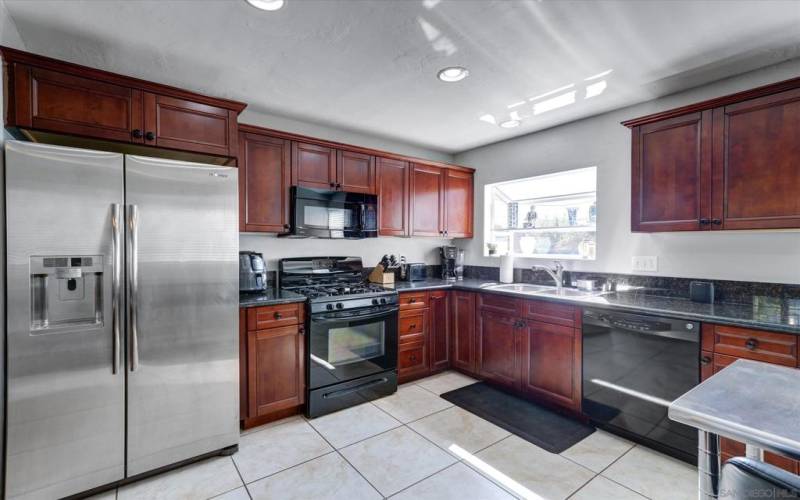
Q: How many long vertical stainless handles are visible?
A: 2